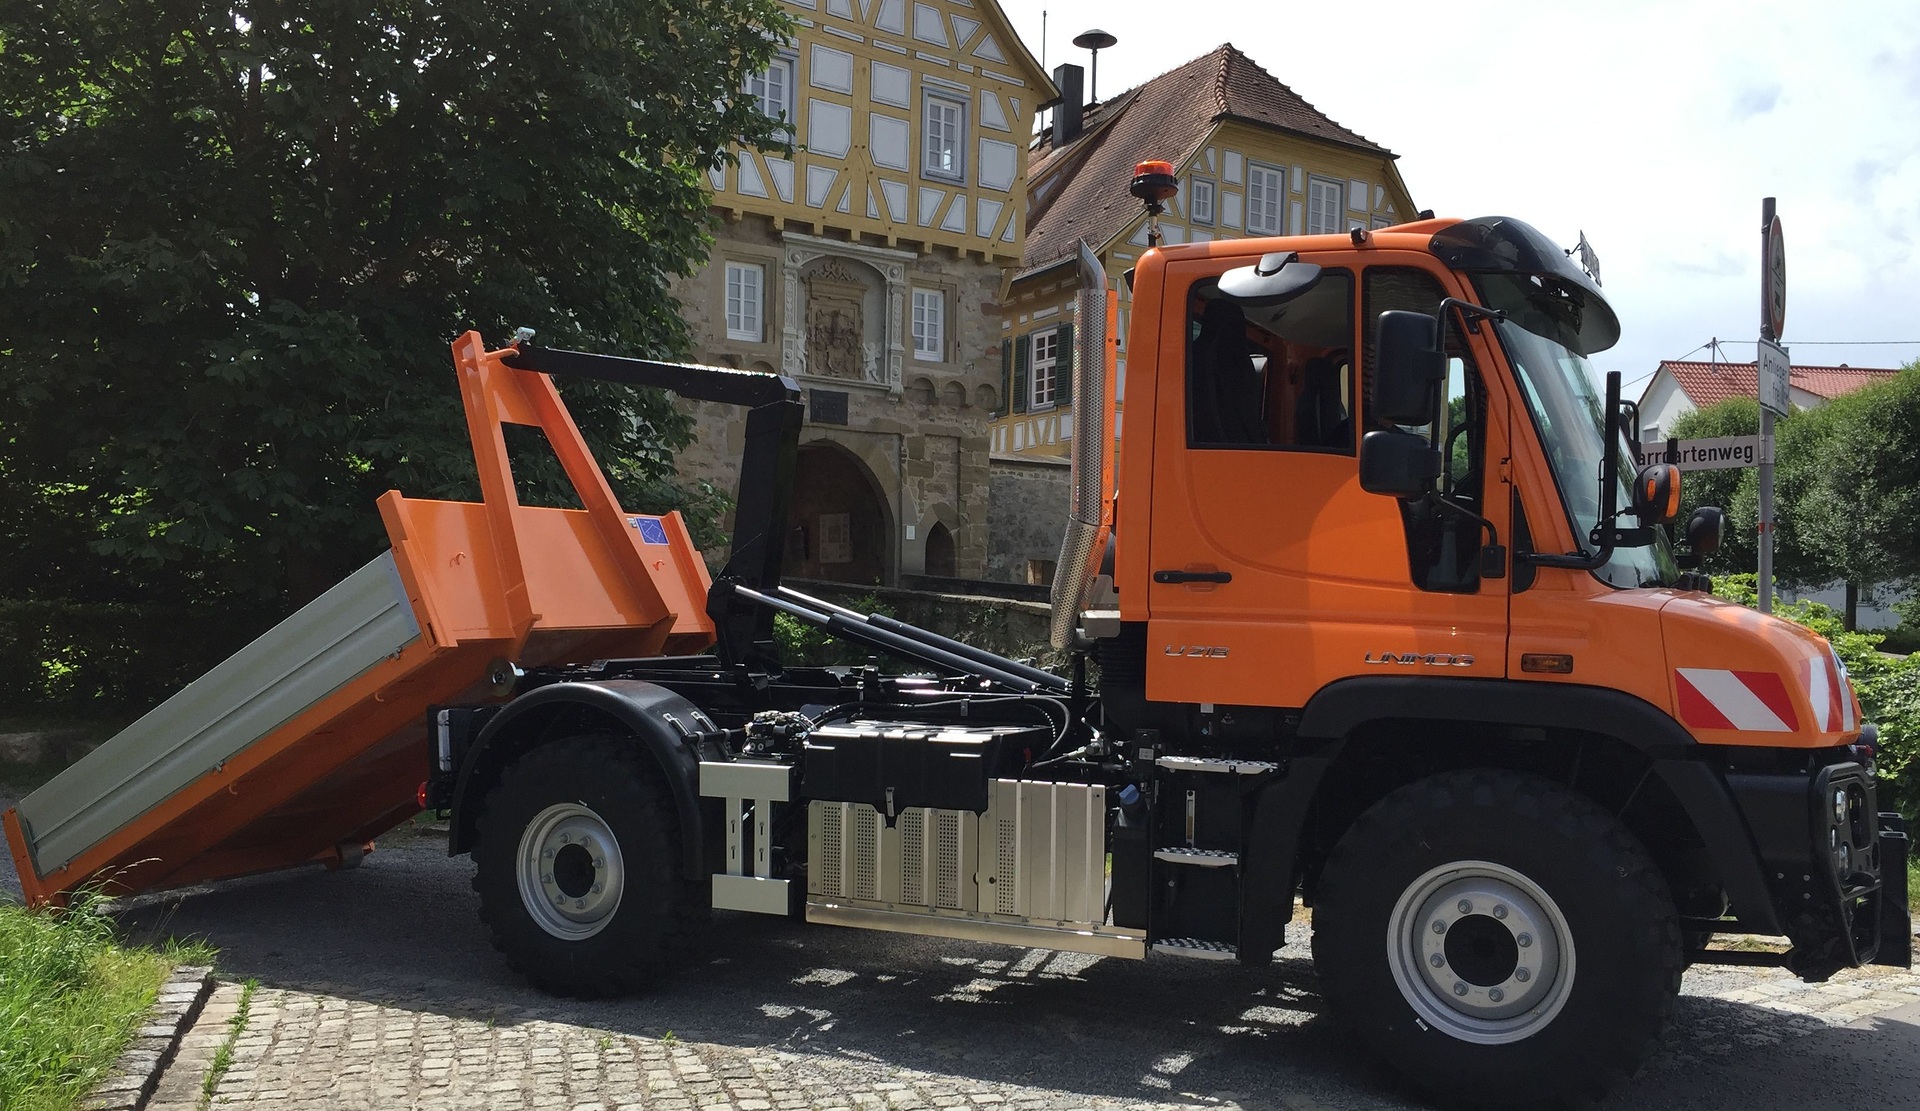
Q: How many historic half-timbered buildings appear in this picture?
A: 2